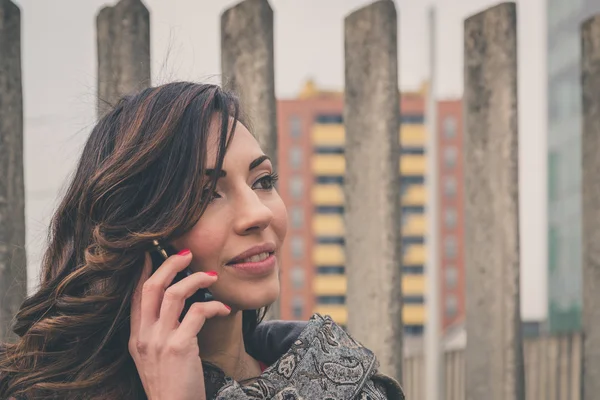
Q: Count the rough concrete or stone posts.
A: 6